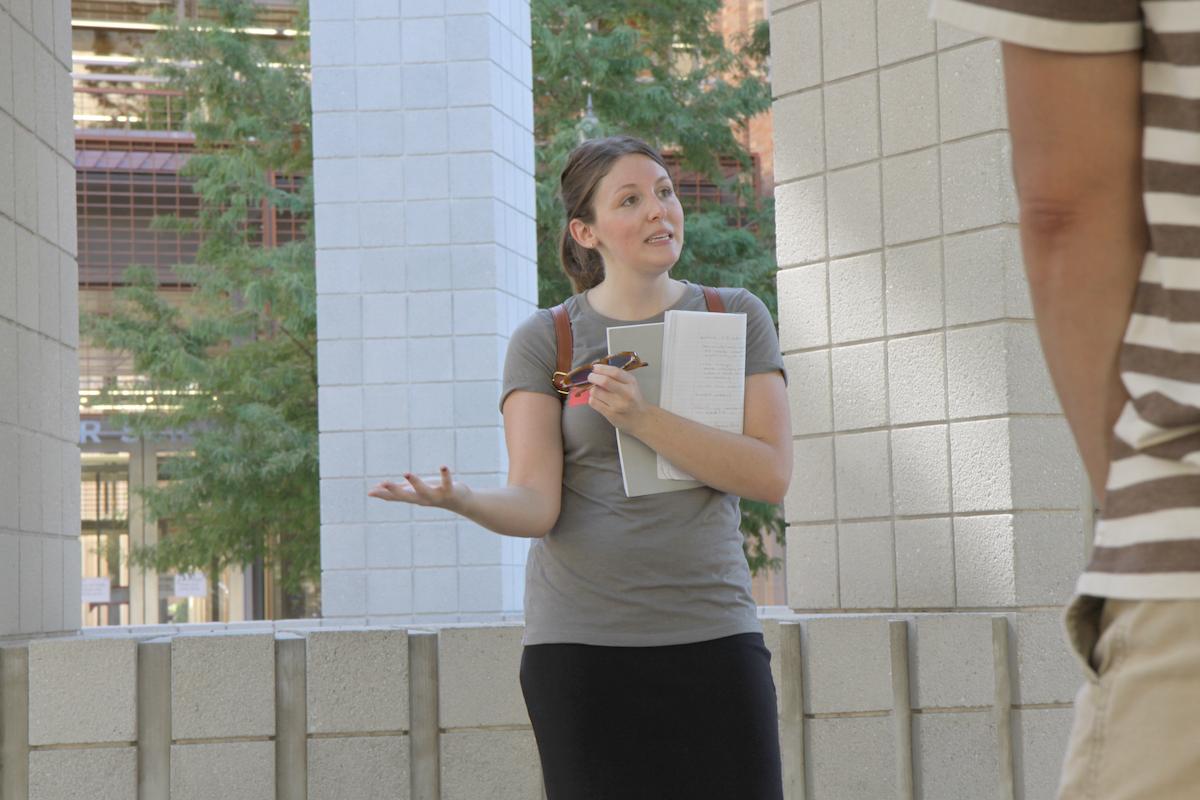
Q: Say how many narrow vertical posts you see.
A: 7